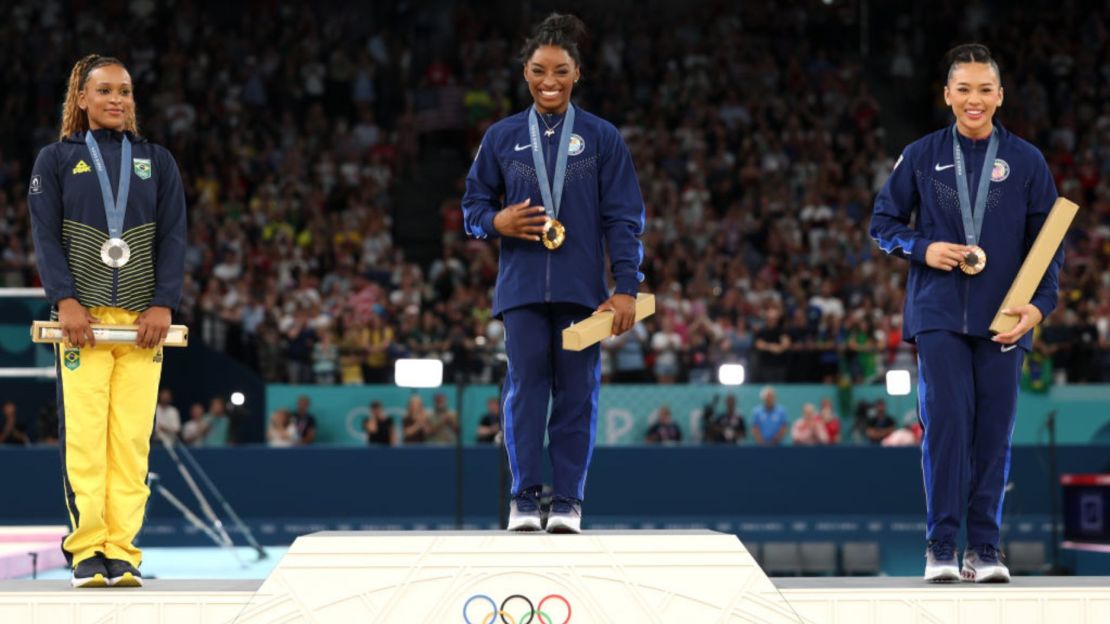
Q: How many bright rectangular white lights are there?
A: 3